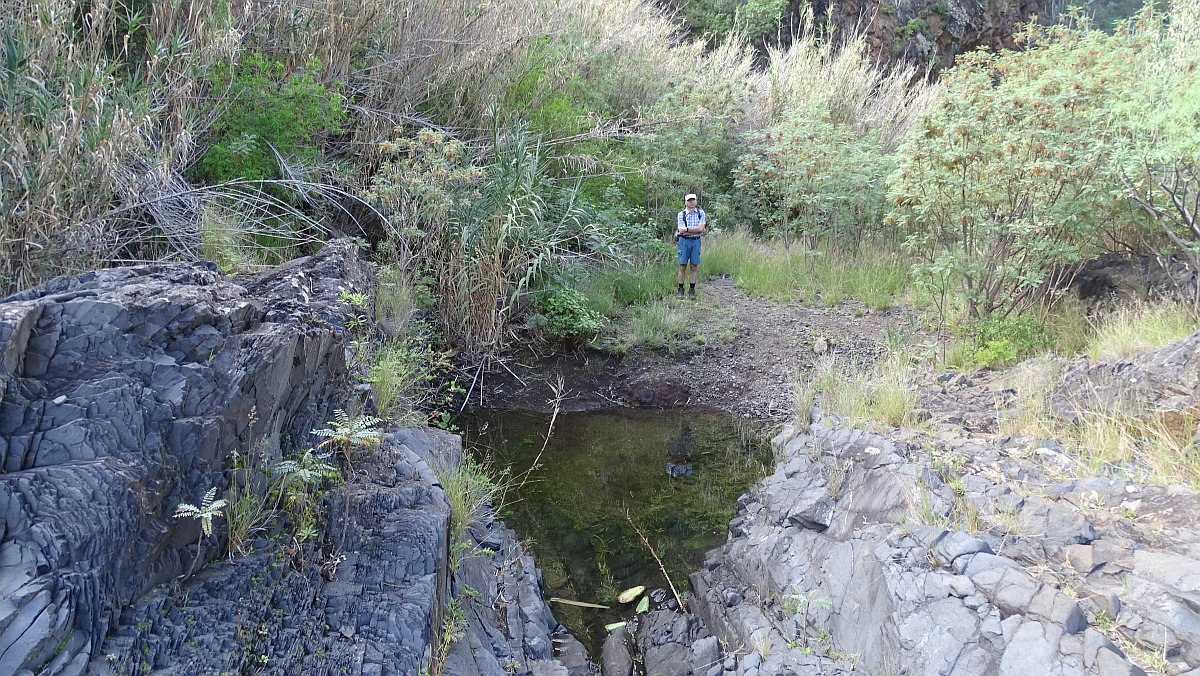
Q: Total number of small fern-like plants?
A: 3